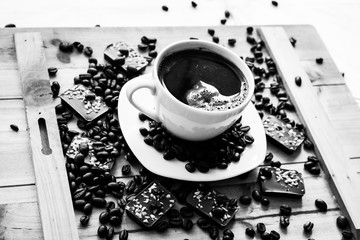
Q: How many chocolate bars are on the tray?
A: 7